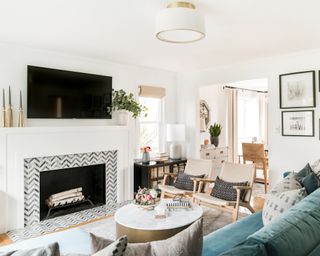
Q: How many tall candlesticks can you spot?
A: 3